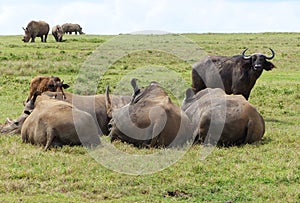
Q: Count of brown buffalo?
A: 1